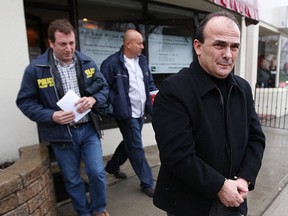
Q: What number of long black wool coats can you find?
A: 1